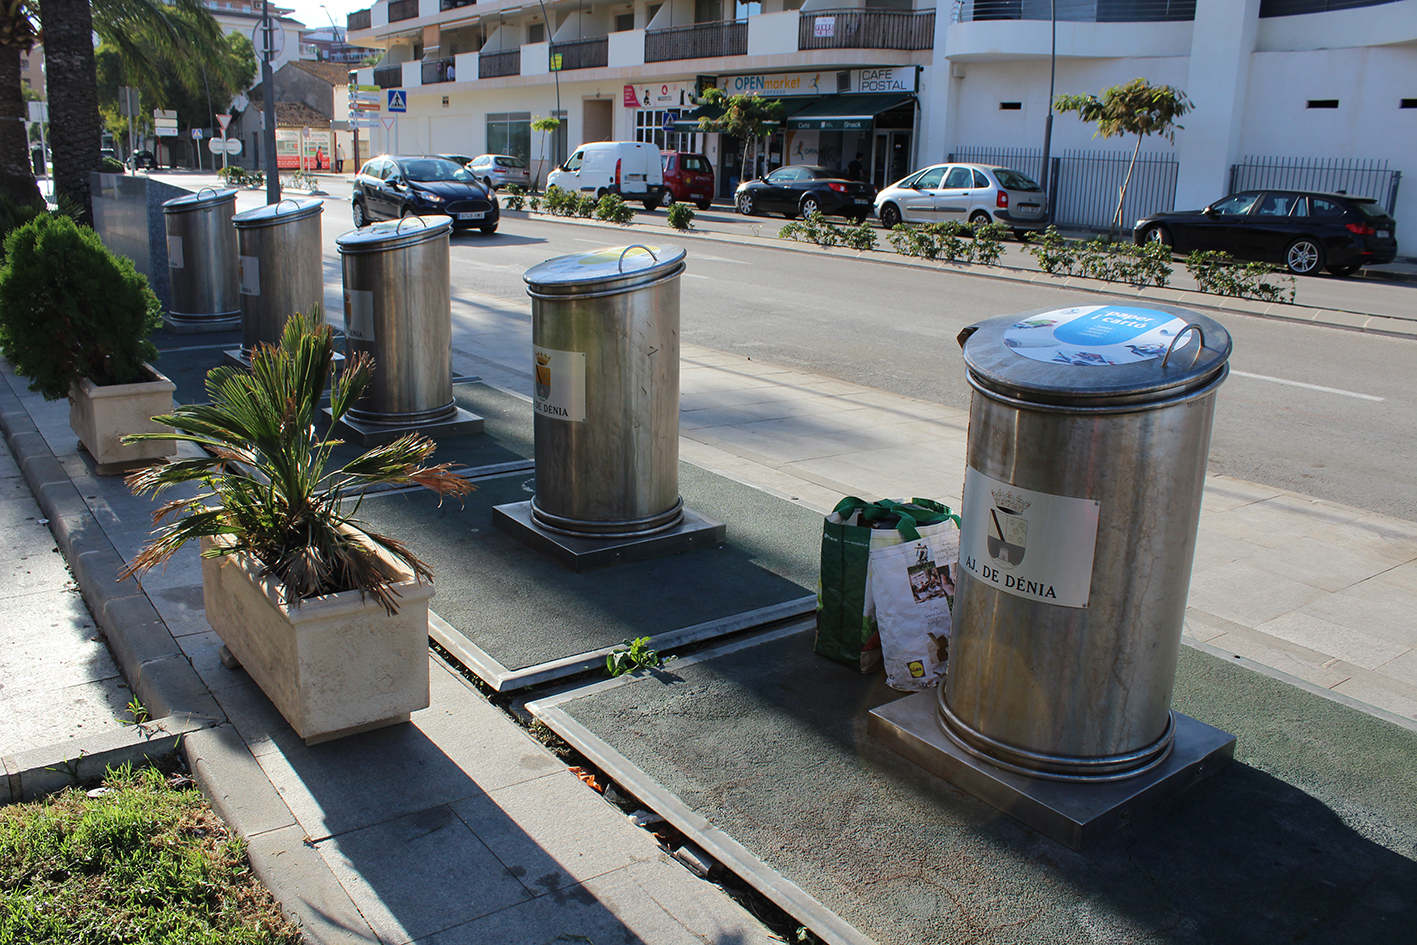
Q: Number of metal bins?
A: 5